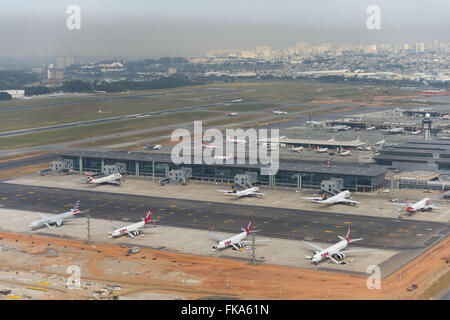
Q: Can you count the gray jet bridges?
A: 5